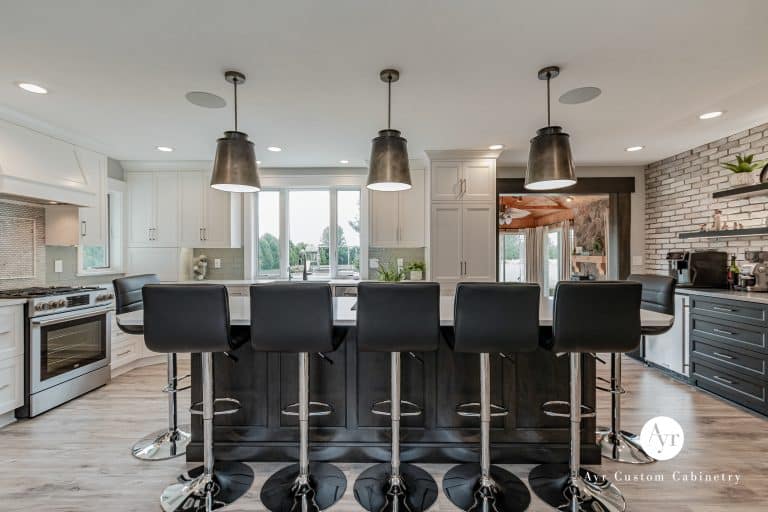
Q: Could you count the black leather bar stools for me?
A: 7